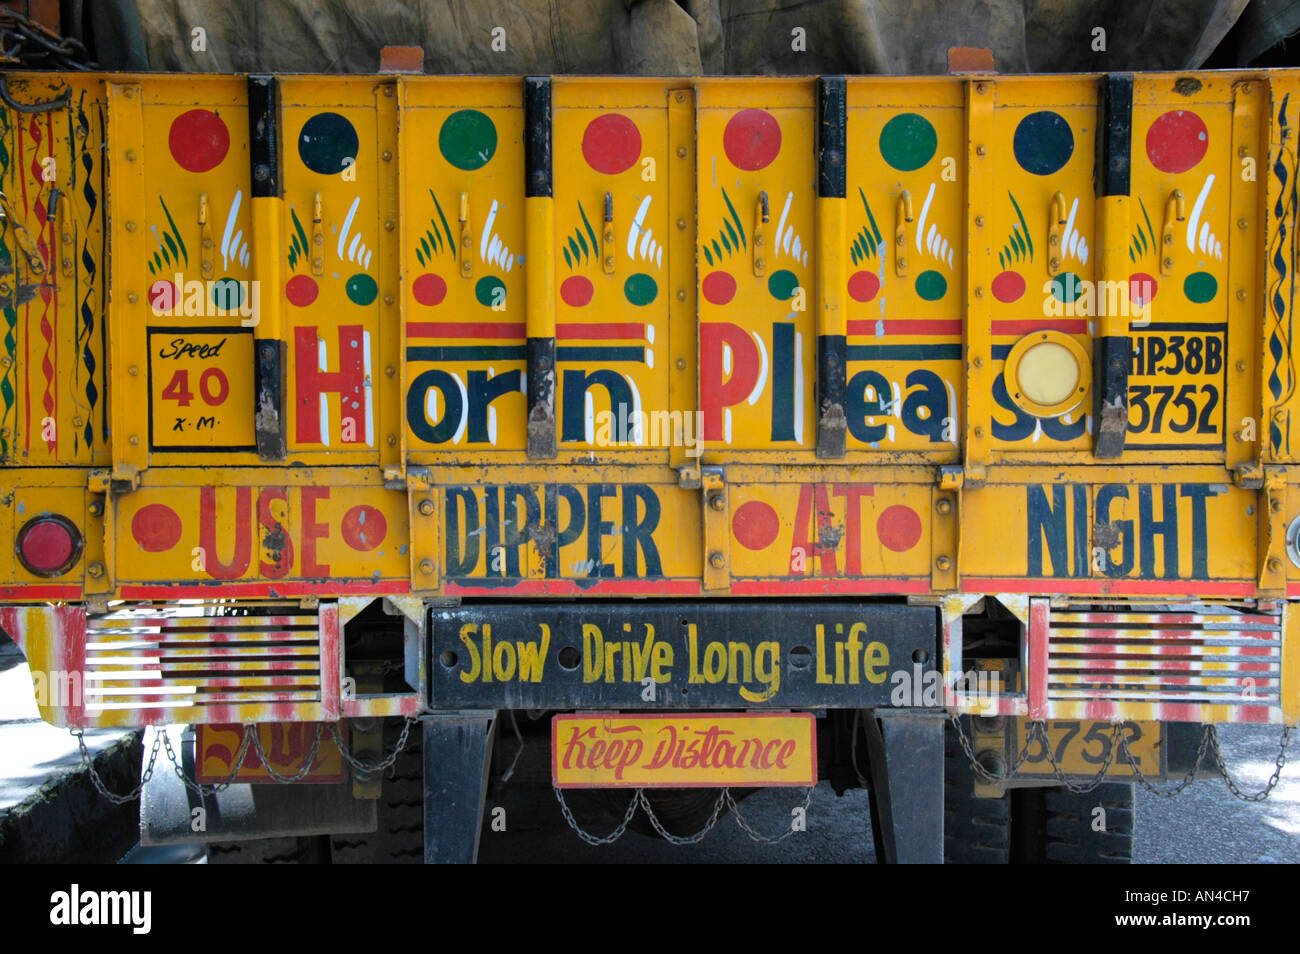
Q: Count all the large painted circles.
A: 8